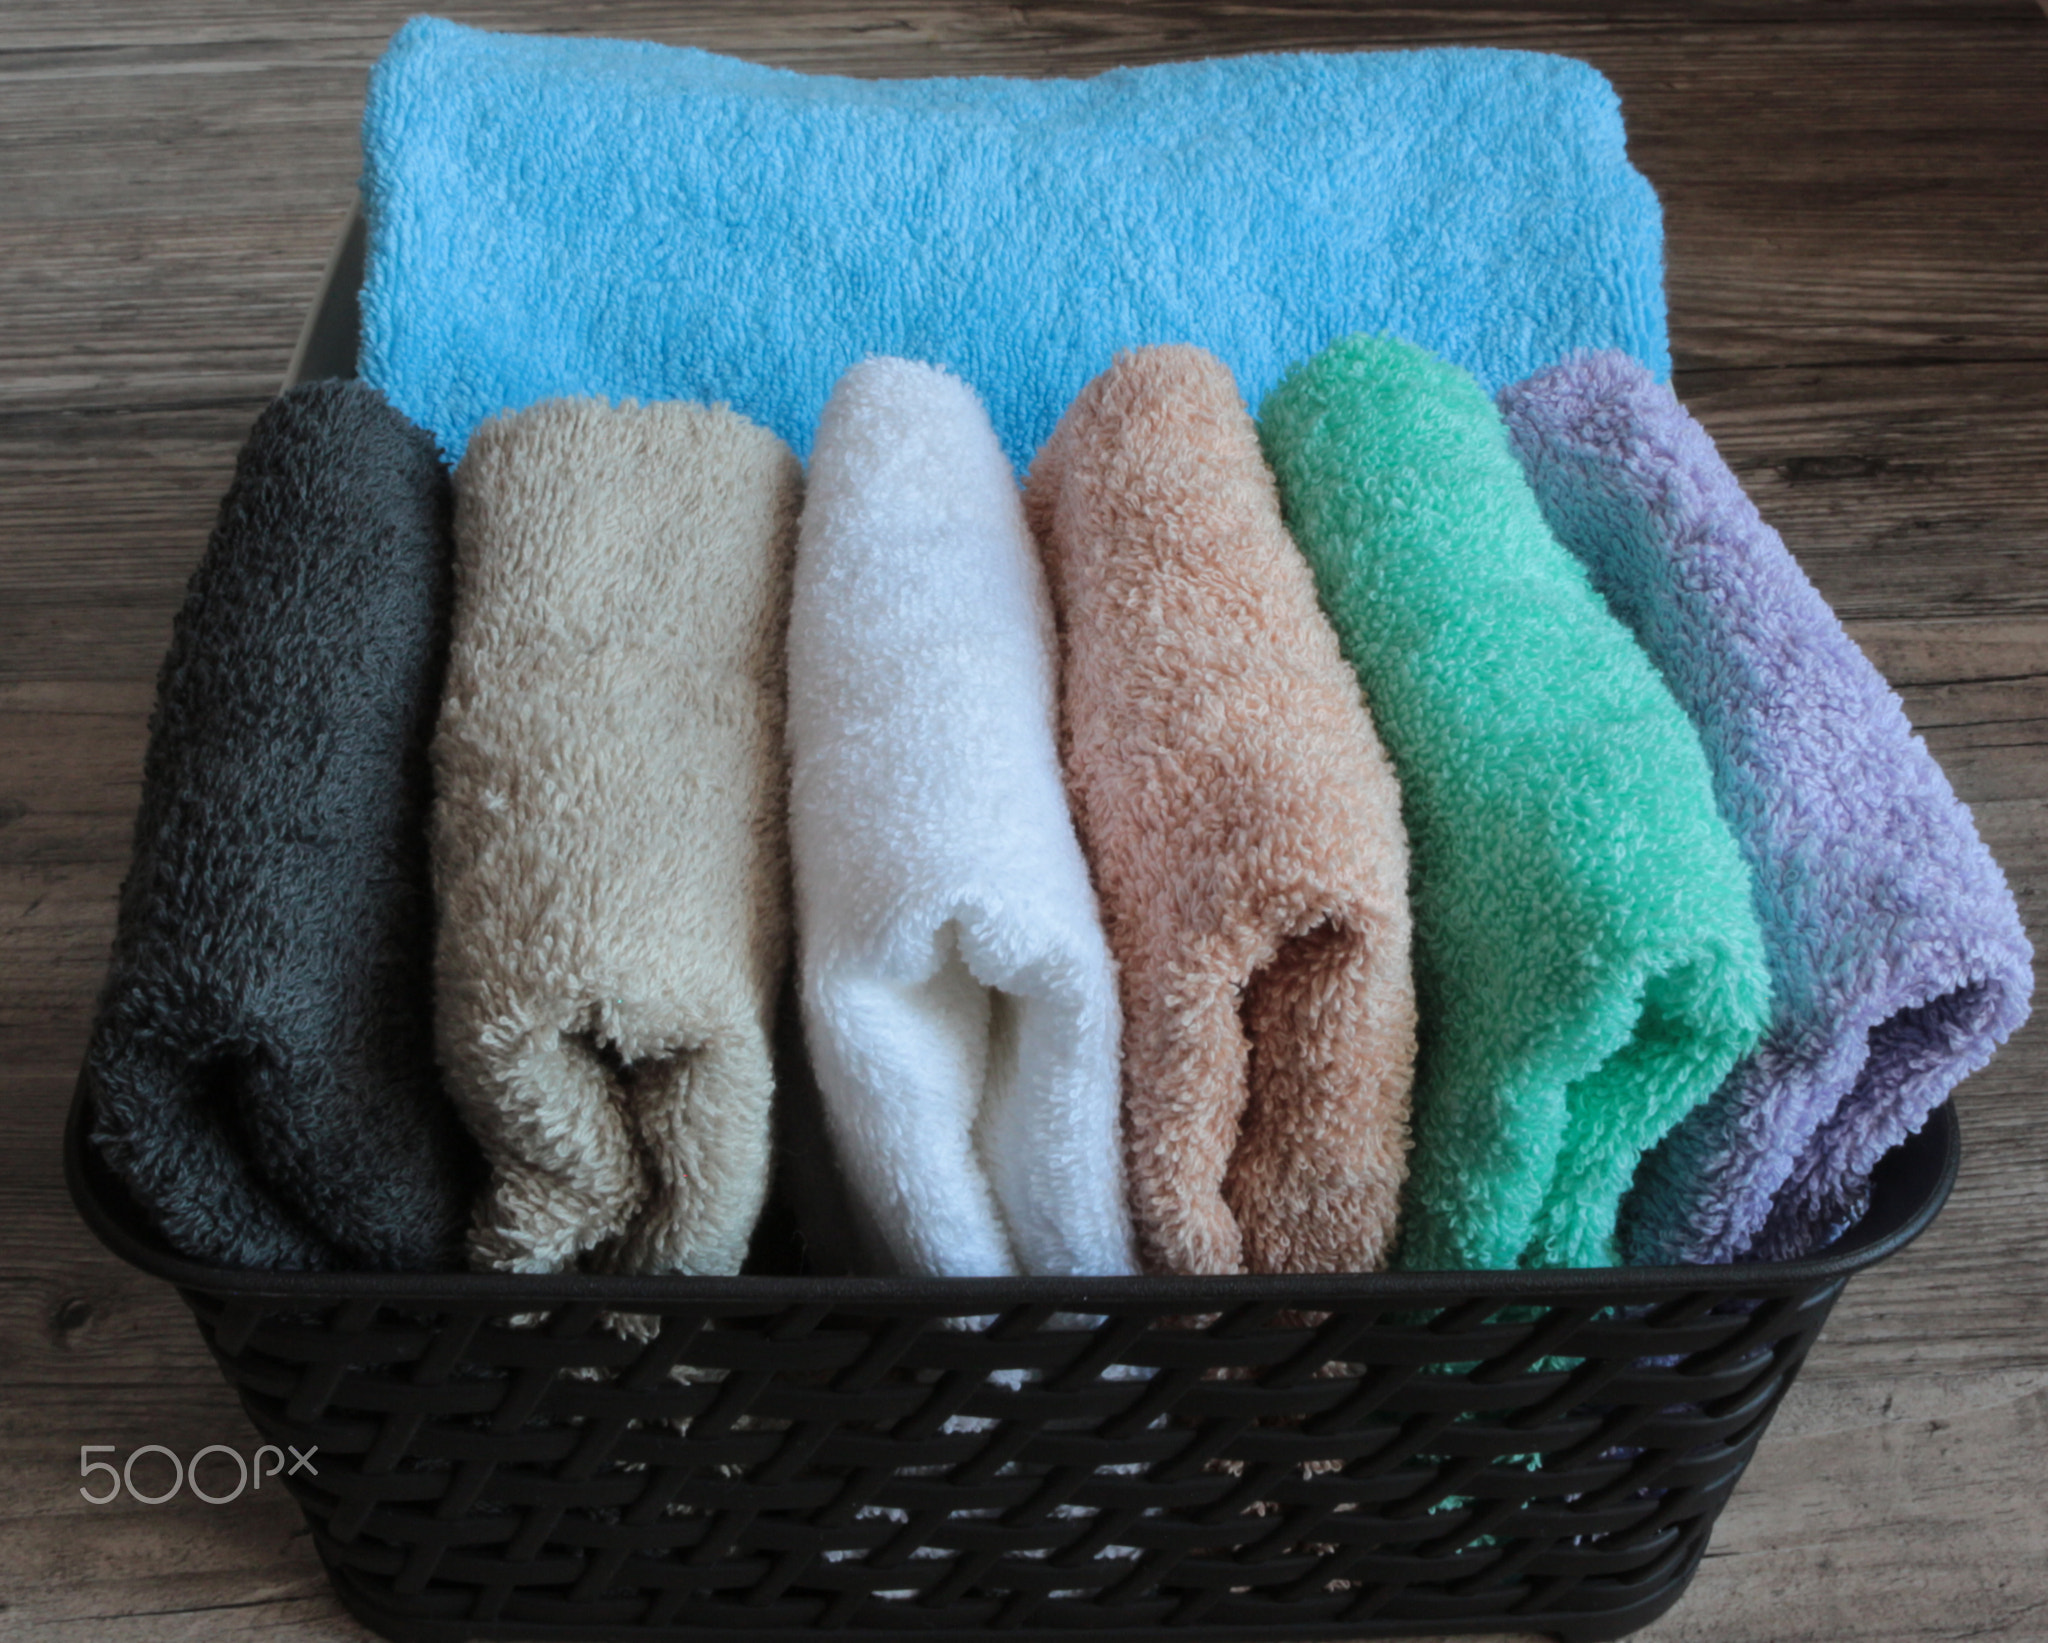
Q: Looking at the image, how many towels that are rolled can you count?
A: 6